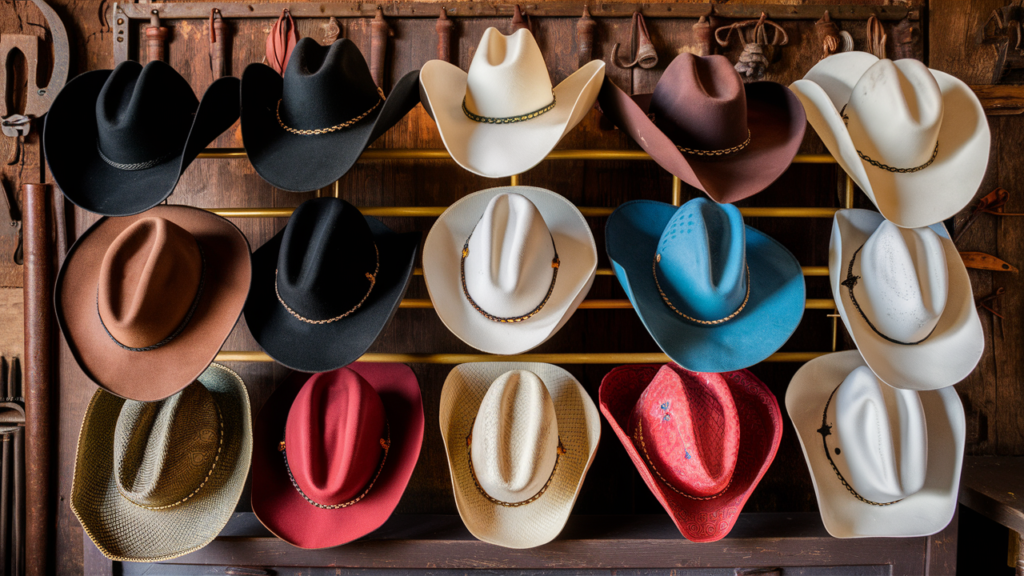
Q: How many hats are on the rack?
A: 15